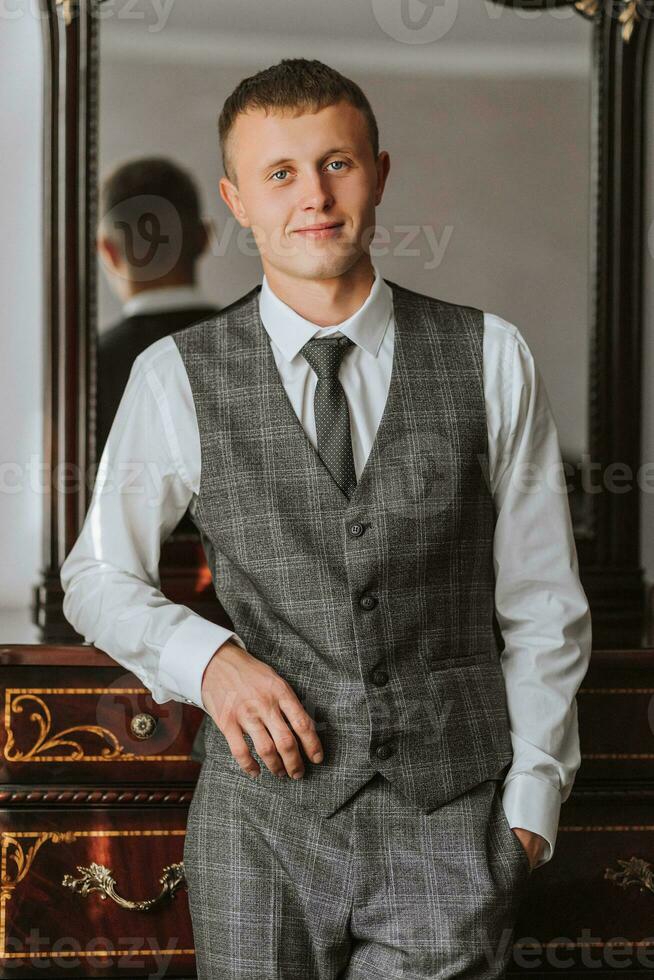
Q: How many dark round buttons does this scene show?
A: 4